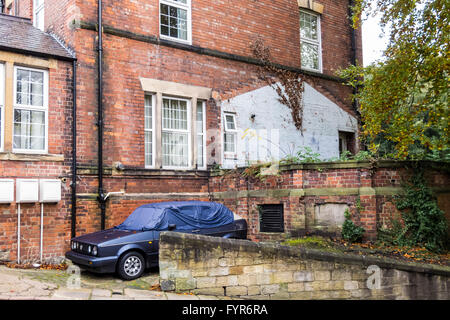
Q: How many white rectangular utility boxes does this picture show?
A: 3